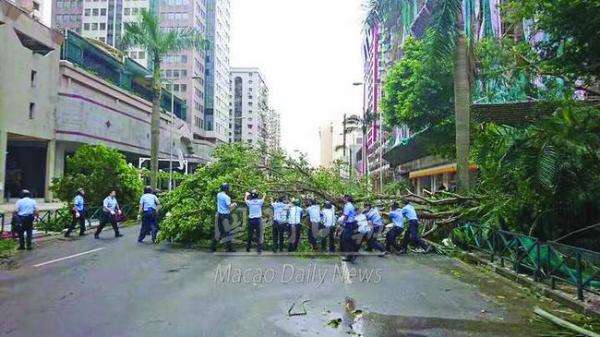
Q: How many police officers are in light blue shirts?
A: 15